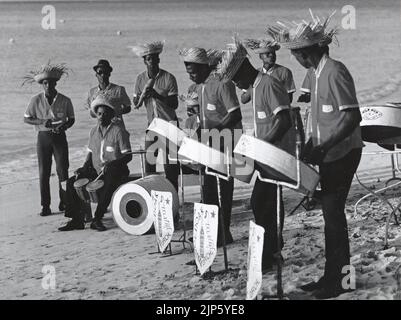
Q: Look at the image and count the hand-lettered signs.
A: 3